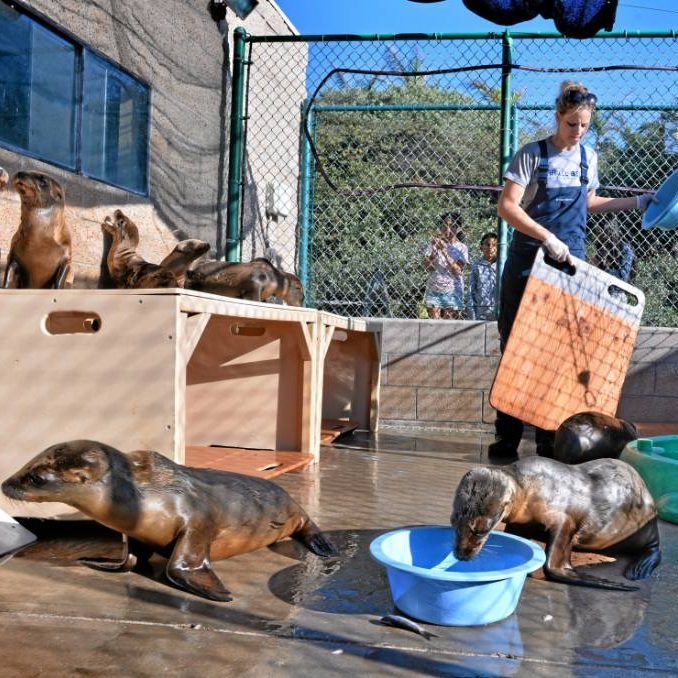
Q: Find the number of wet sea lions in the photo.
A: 3